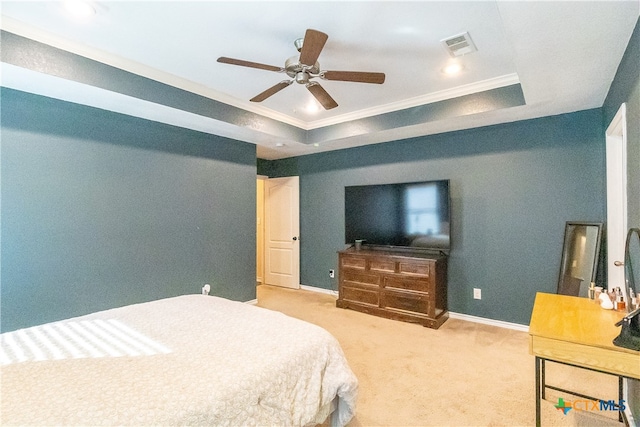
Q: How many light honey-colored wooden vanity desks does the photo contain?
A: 1